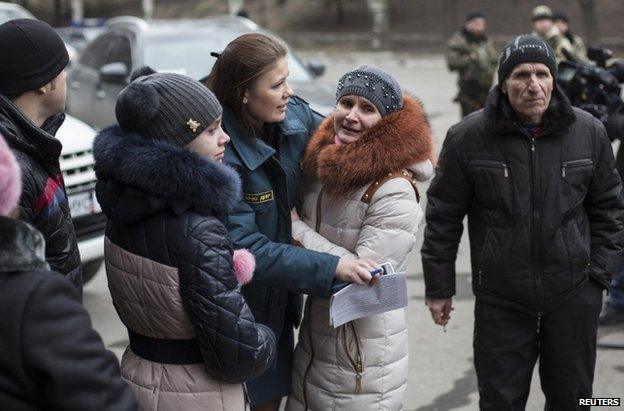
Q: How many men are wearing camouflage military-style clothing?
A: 3